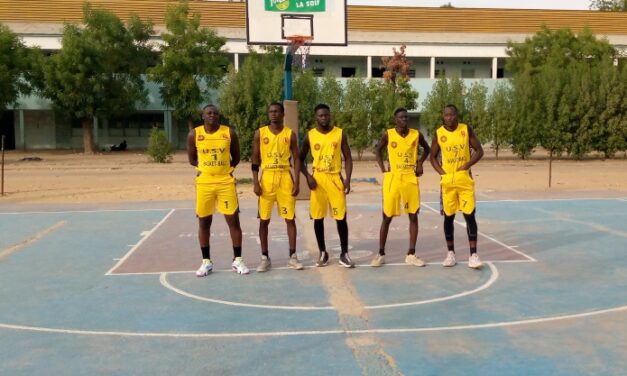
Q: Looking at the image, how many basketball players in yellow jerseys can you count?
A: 5